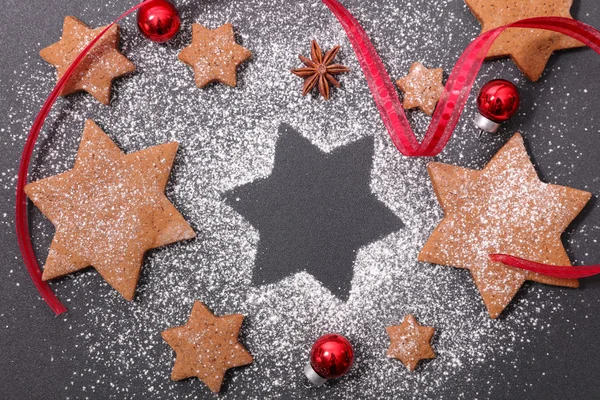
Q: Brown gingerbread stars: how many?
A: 8